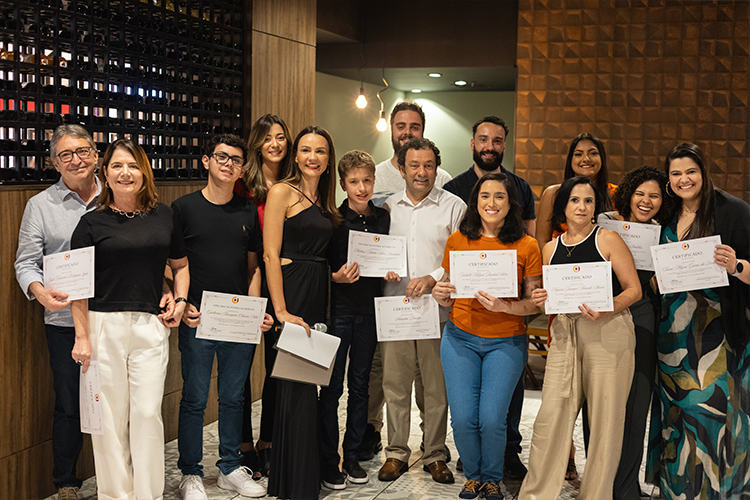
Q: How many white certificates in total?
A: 9